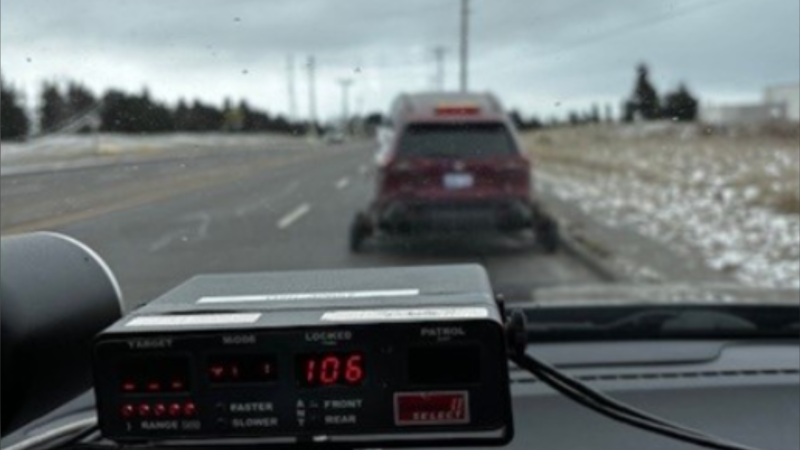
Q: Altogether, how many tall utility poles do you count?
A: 5